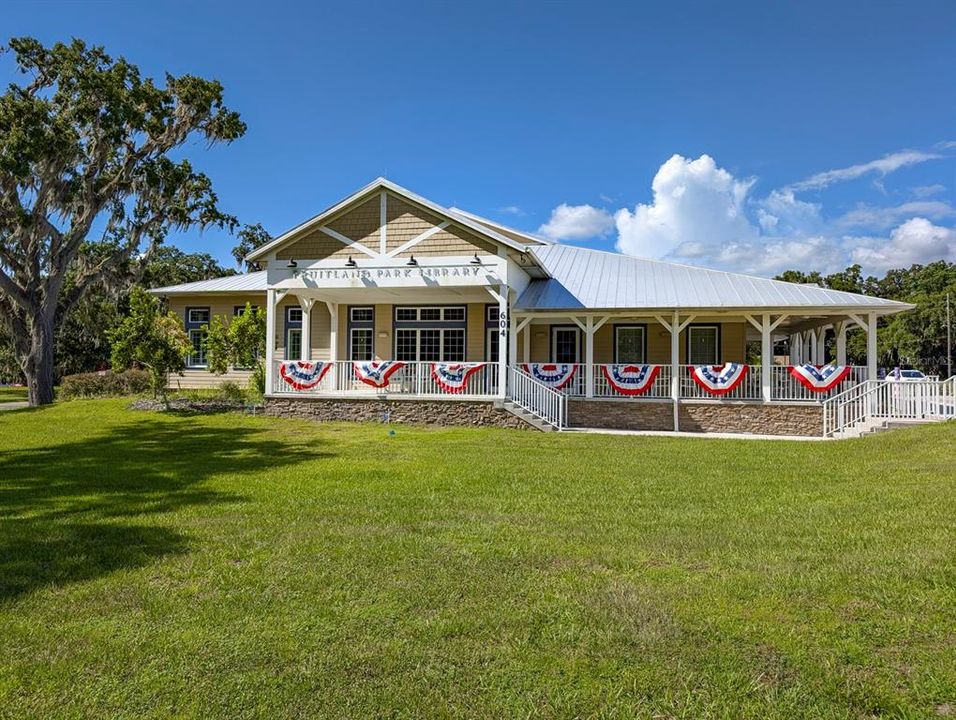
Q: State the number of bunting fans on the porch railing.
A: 7